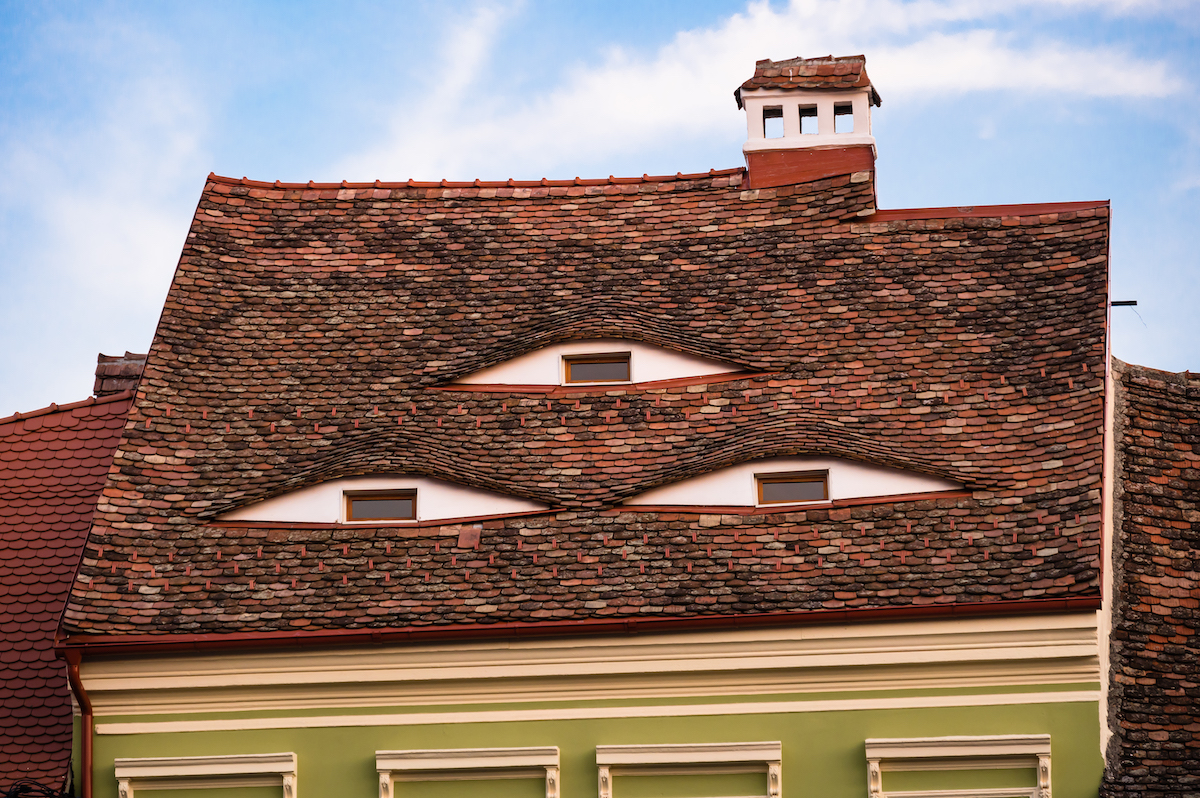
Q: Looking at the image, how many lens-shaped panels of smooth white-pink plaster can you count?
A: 3